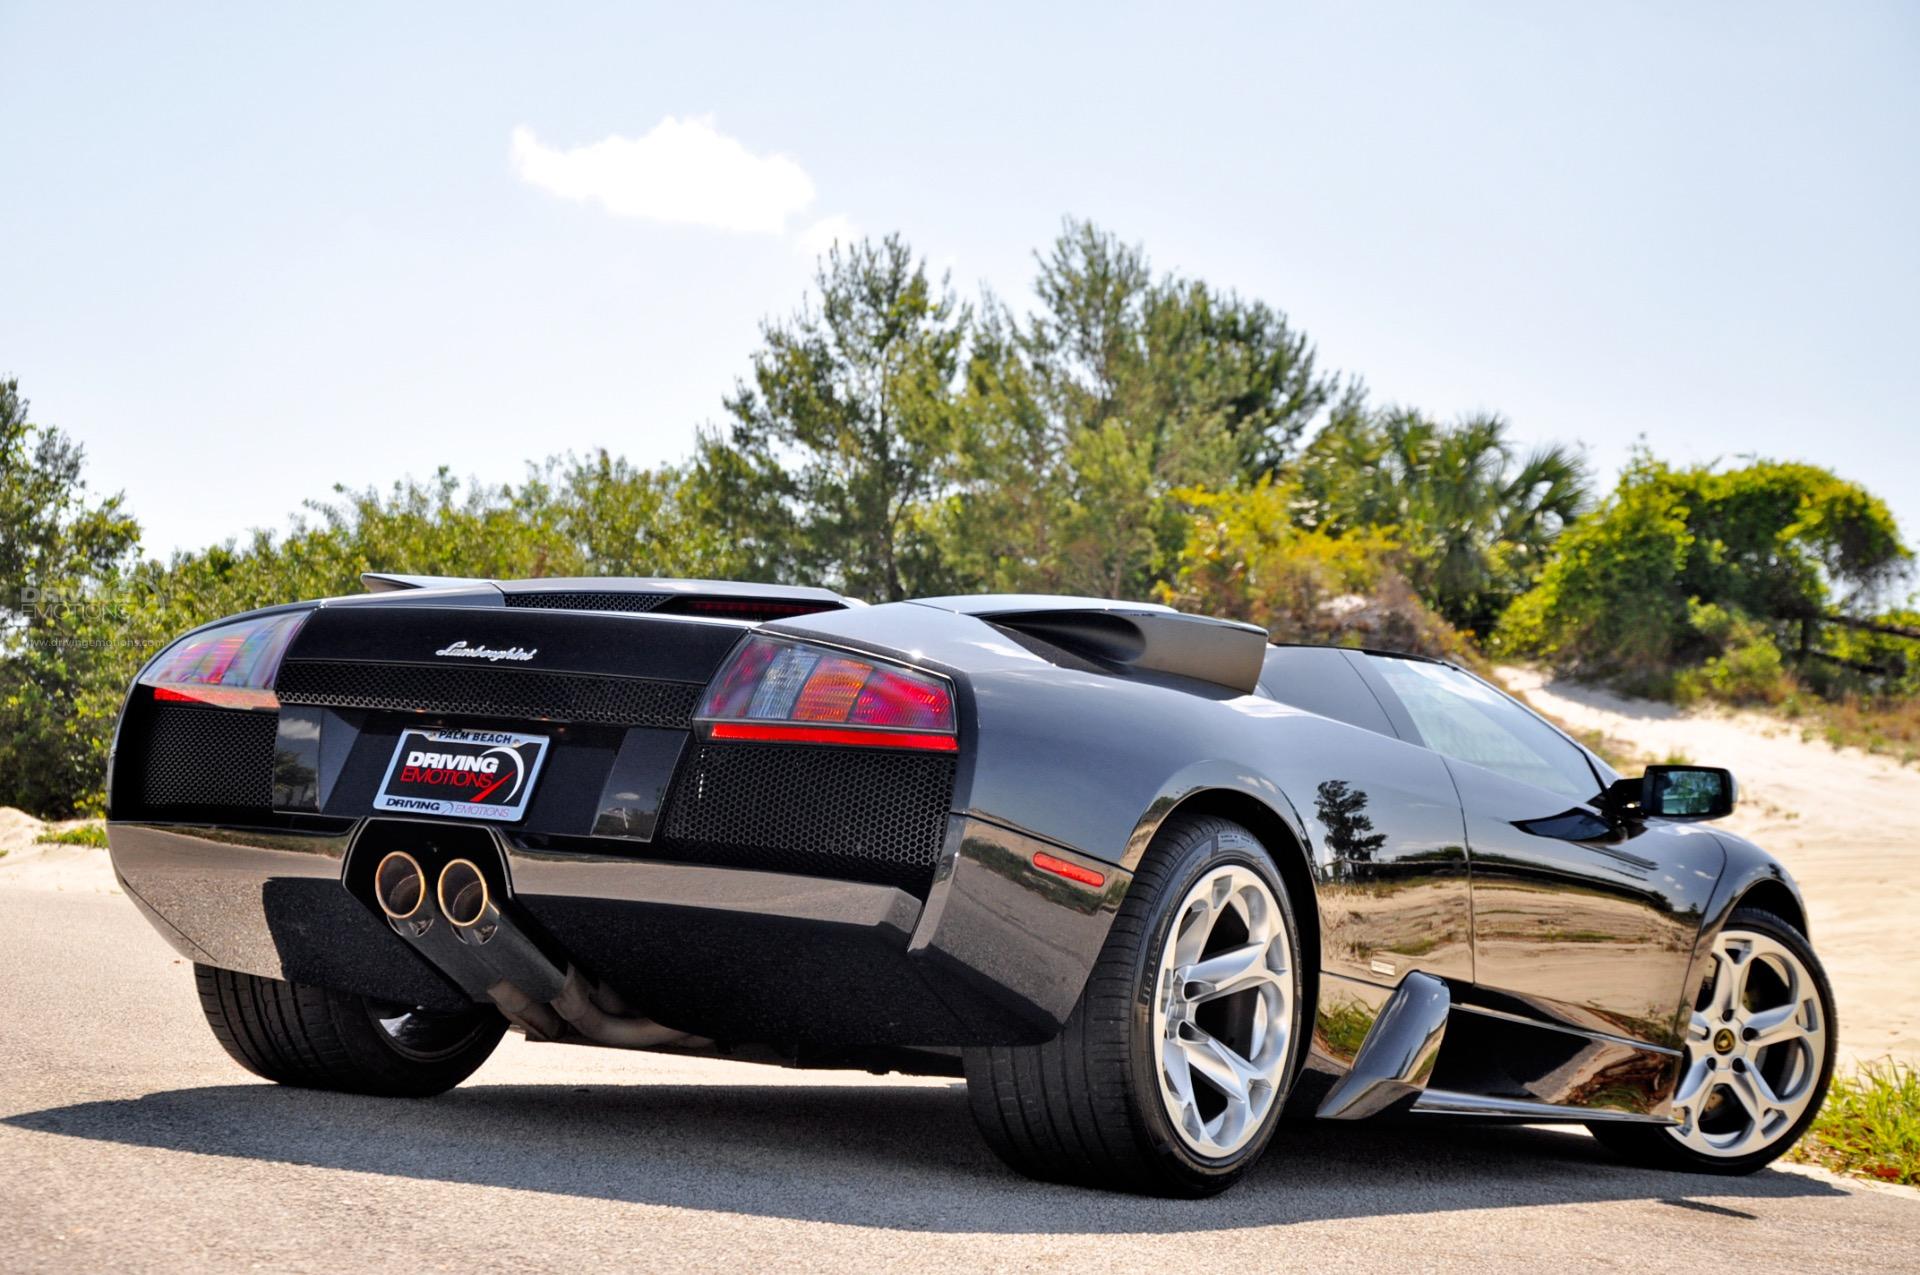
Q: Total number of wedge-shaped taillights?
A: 2